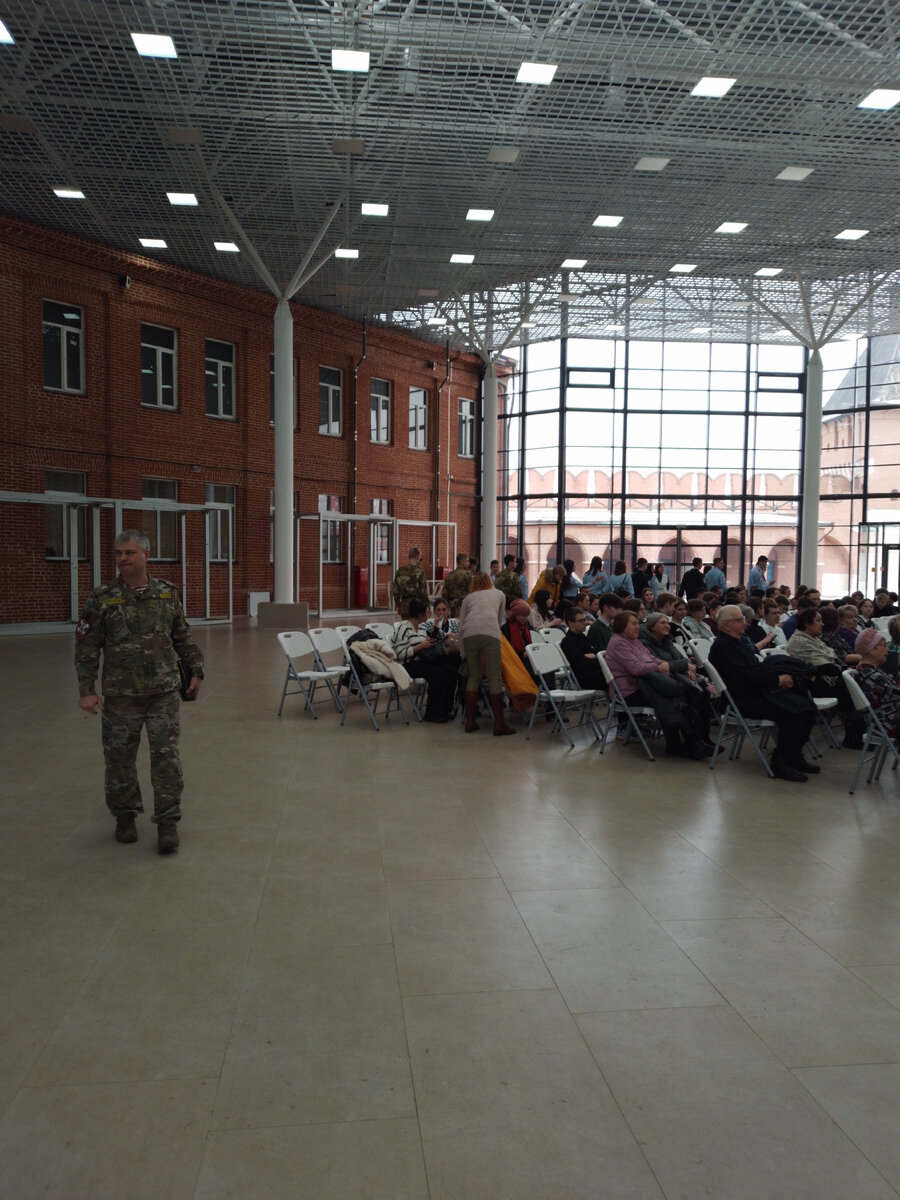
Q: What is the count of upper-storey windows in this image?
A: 8